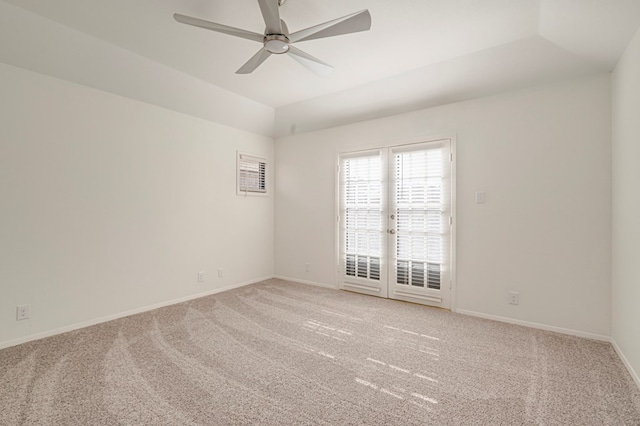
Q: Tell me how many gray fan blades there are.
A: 5